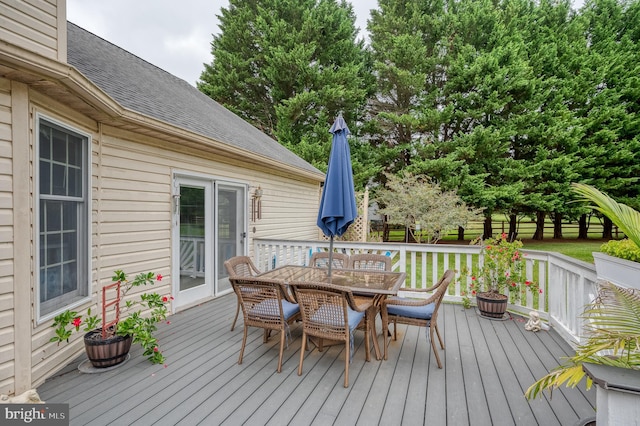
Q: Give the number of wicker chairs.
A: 6